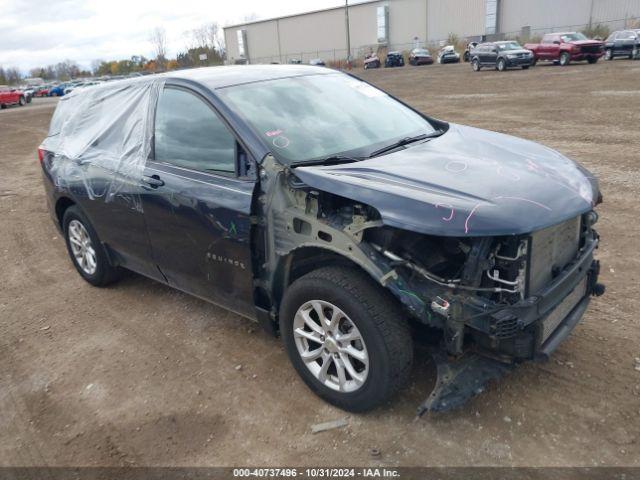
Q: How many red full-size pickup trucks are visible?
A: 1